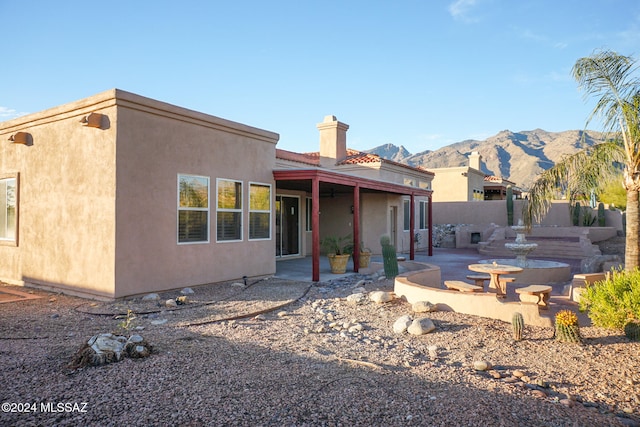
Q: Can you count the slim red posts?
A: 4